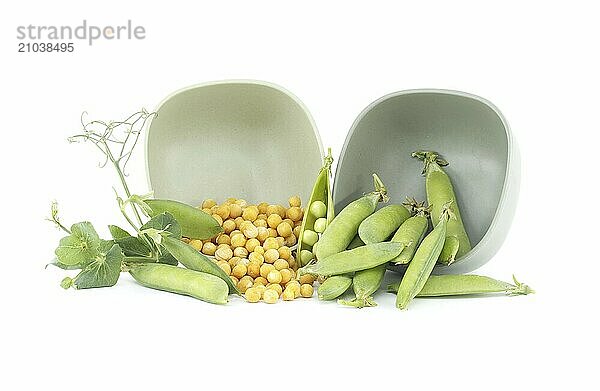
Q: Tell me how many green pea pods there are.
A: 14